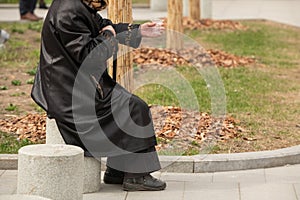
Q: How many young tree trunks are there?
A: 3